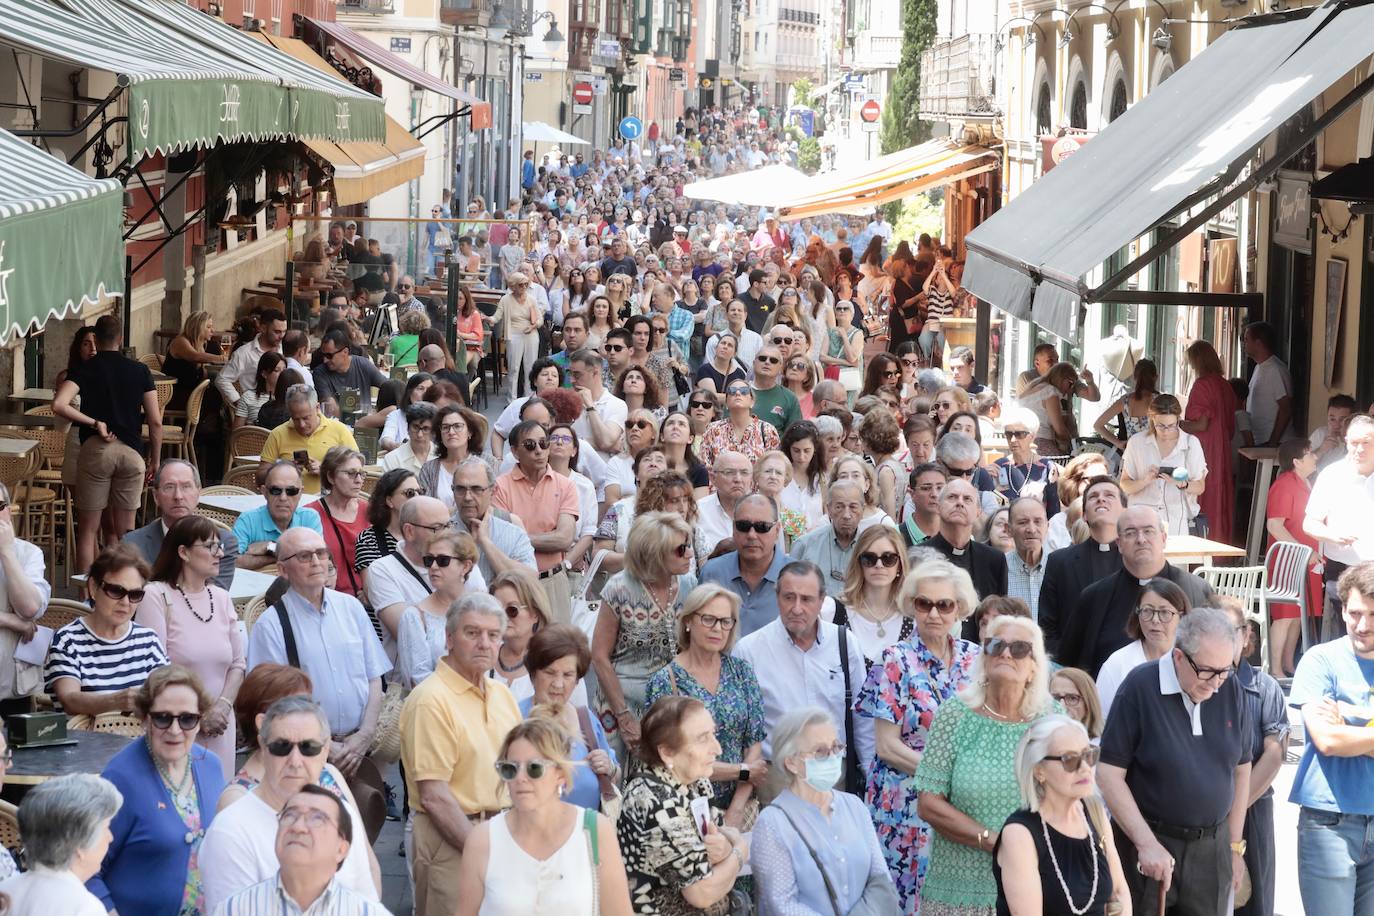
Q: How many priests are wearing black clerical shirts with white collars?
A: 3